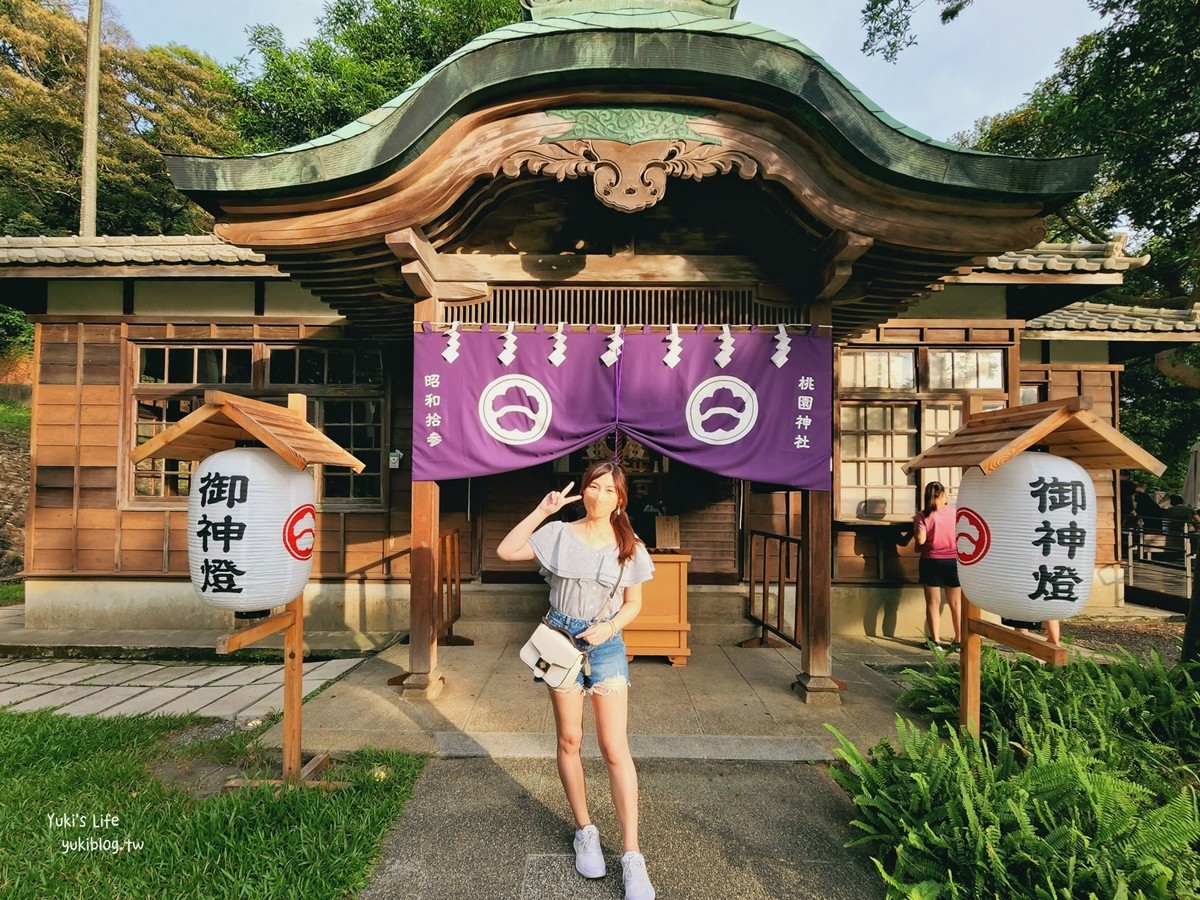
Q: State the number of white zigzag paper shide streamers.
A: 7